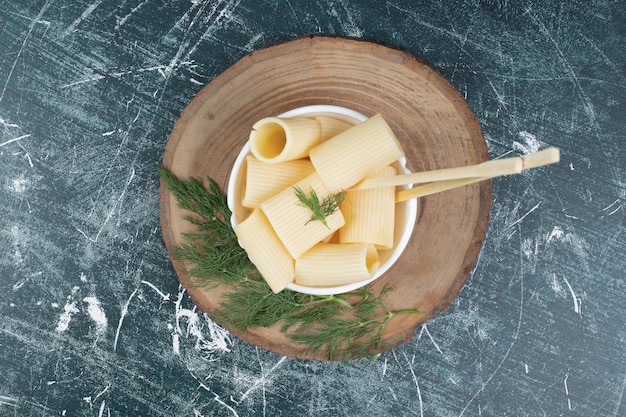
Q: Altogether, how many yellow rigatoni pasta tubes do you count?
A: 8